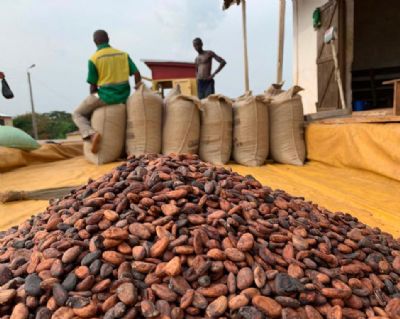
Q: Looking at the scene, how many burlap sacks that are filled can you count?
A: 6